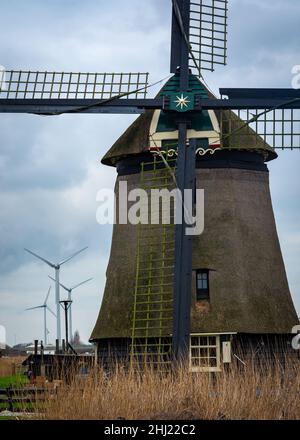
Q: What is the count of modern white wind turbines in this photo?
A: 3